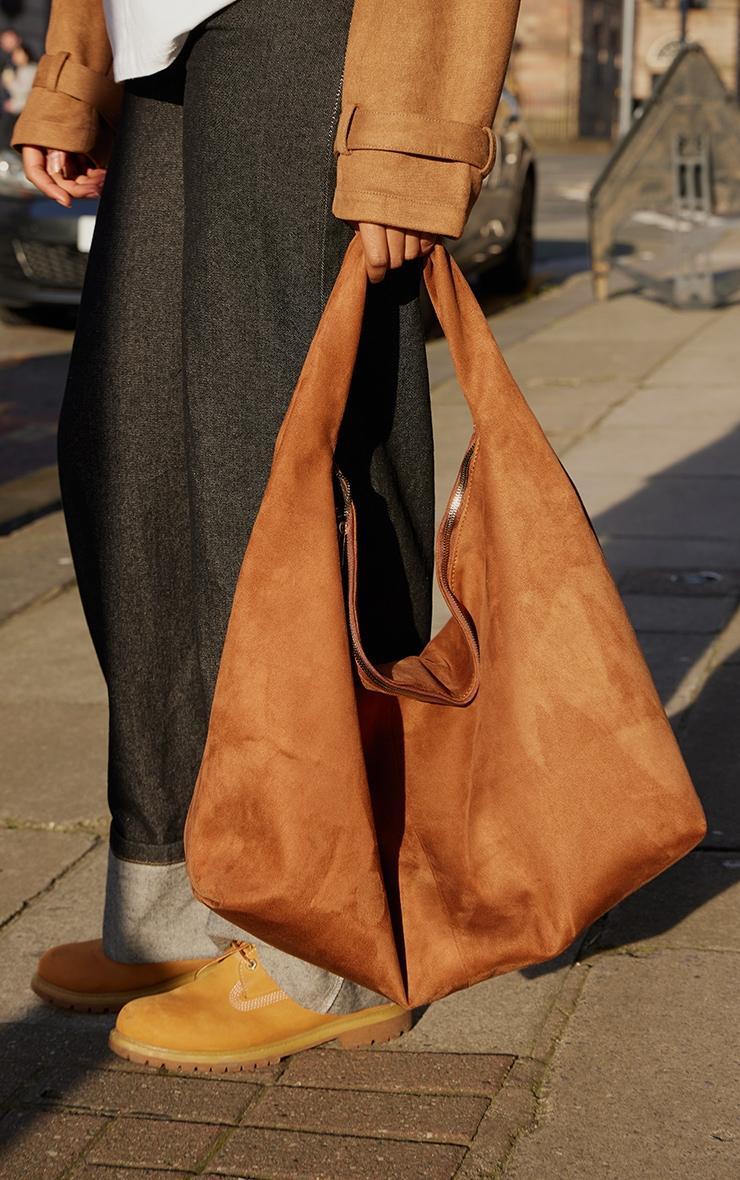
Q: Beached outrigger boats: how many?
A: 0